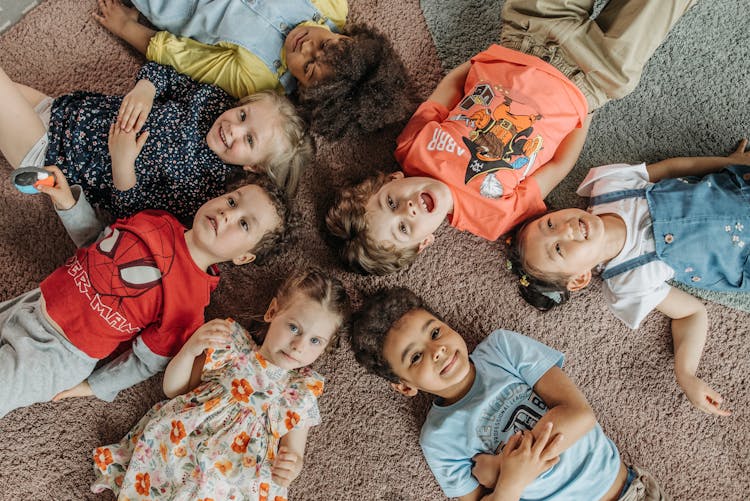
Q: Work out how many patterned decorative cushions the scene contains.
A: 0